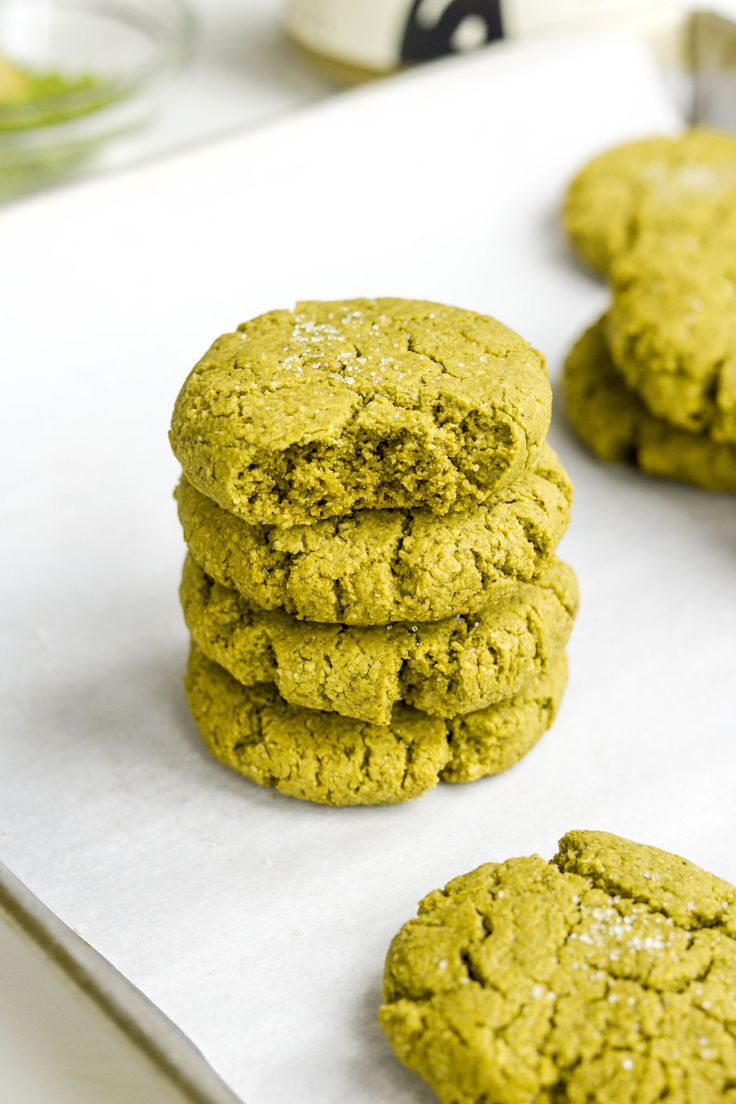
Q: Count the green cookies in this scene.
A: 8